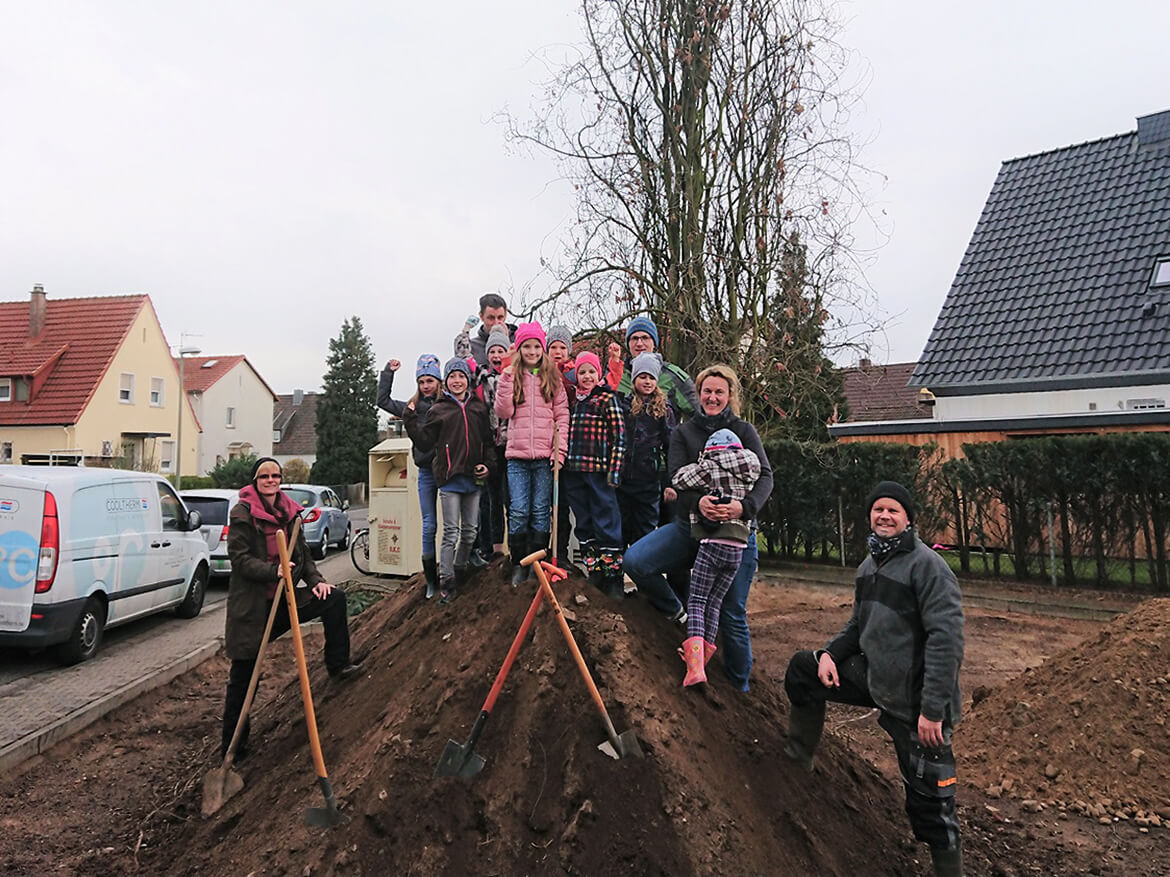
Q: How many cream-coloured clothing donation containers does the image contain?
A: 1